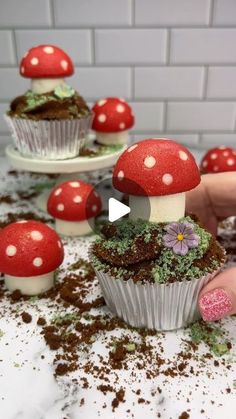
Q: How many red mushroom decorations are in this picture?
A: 6